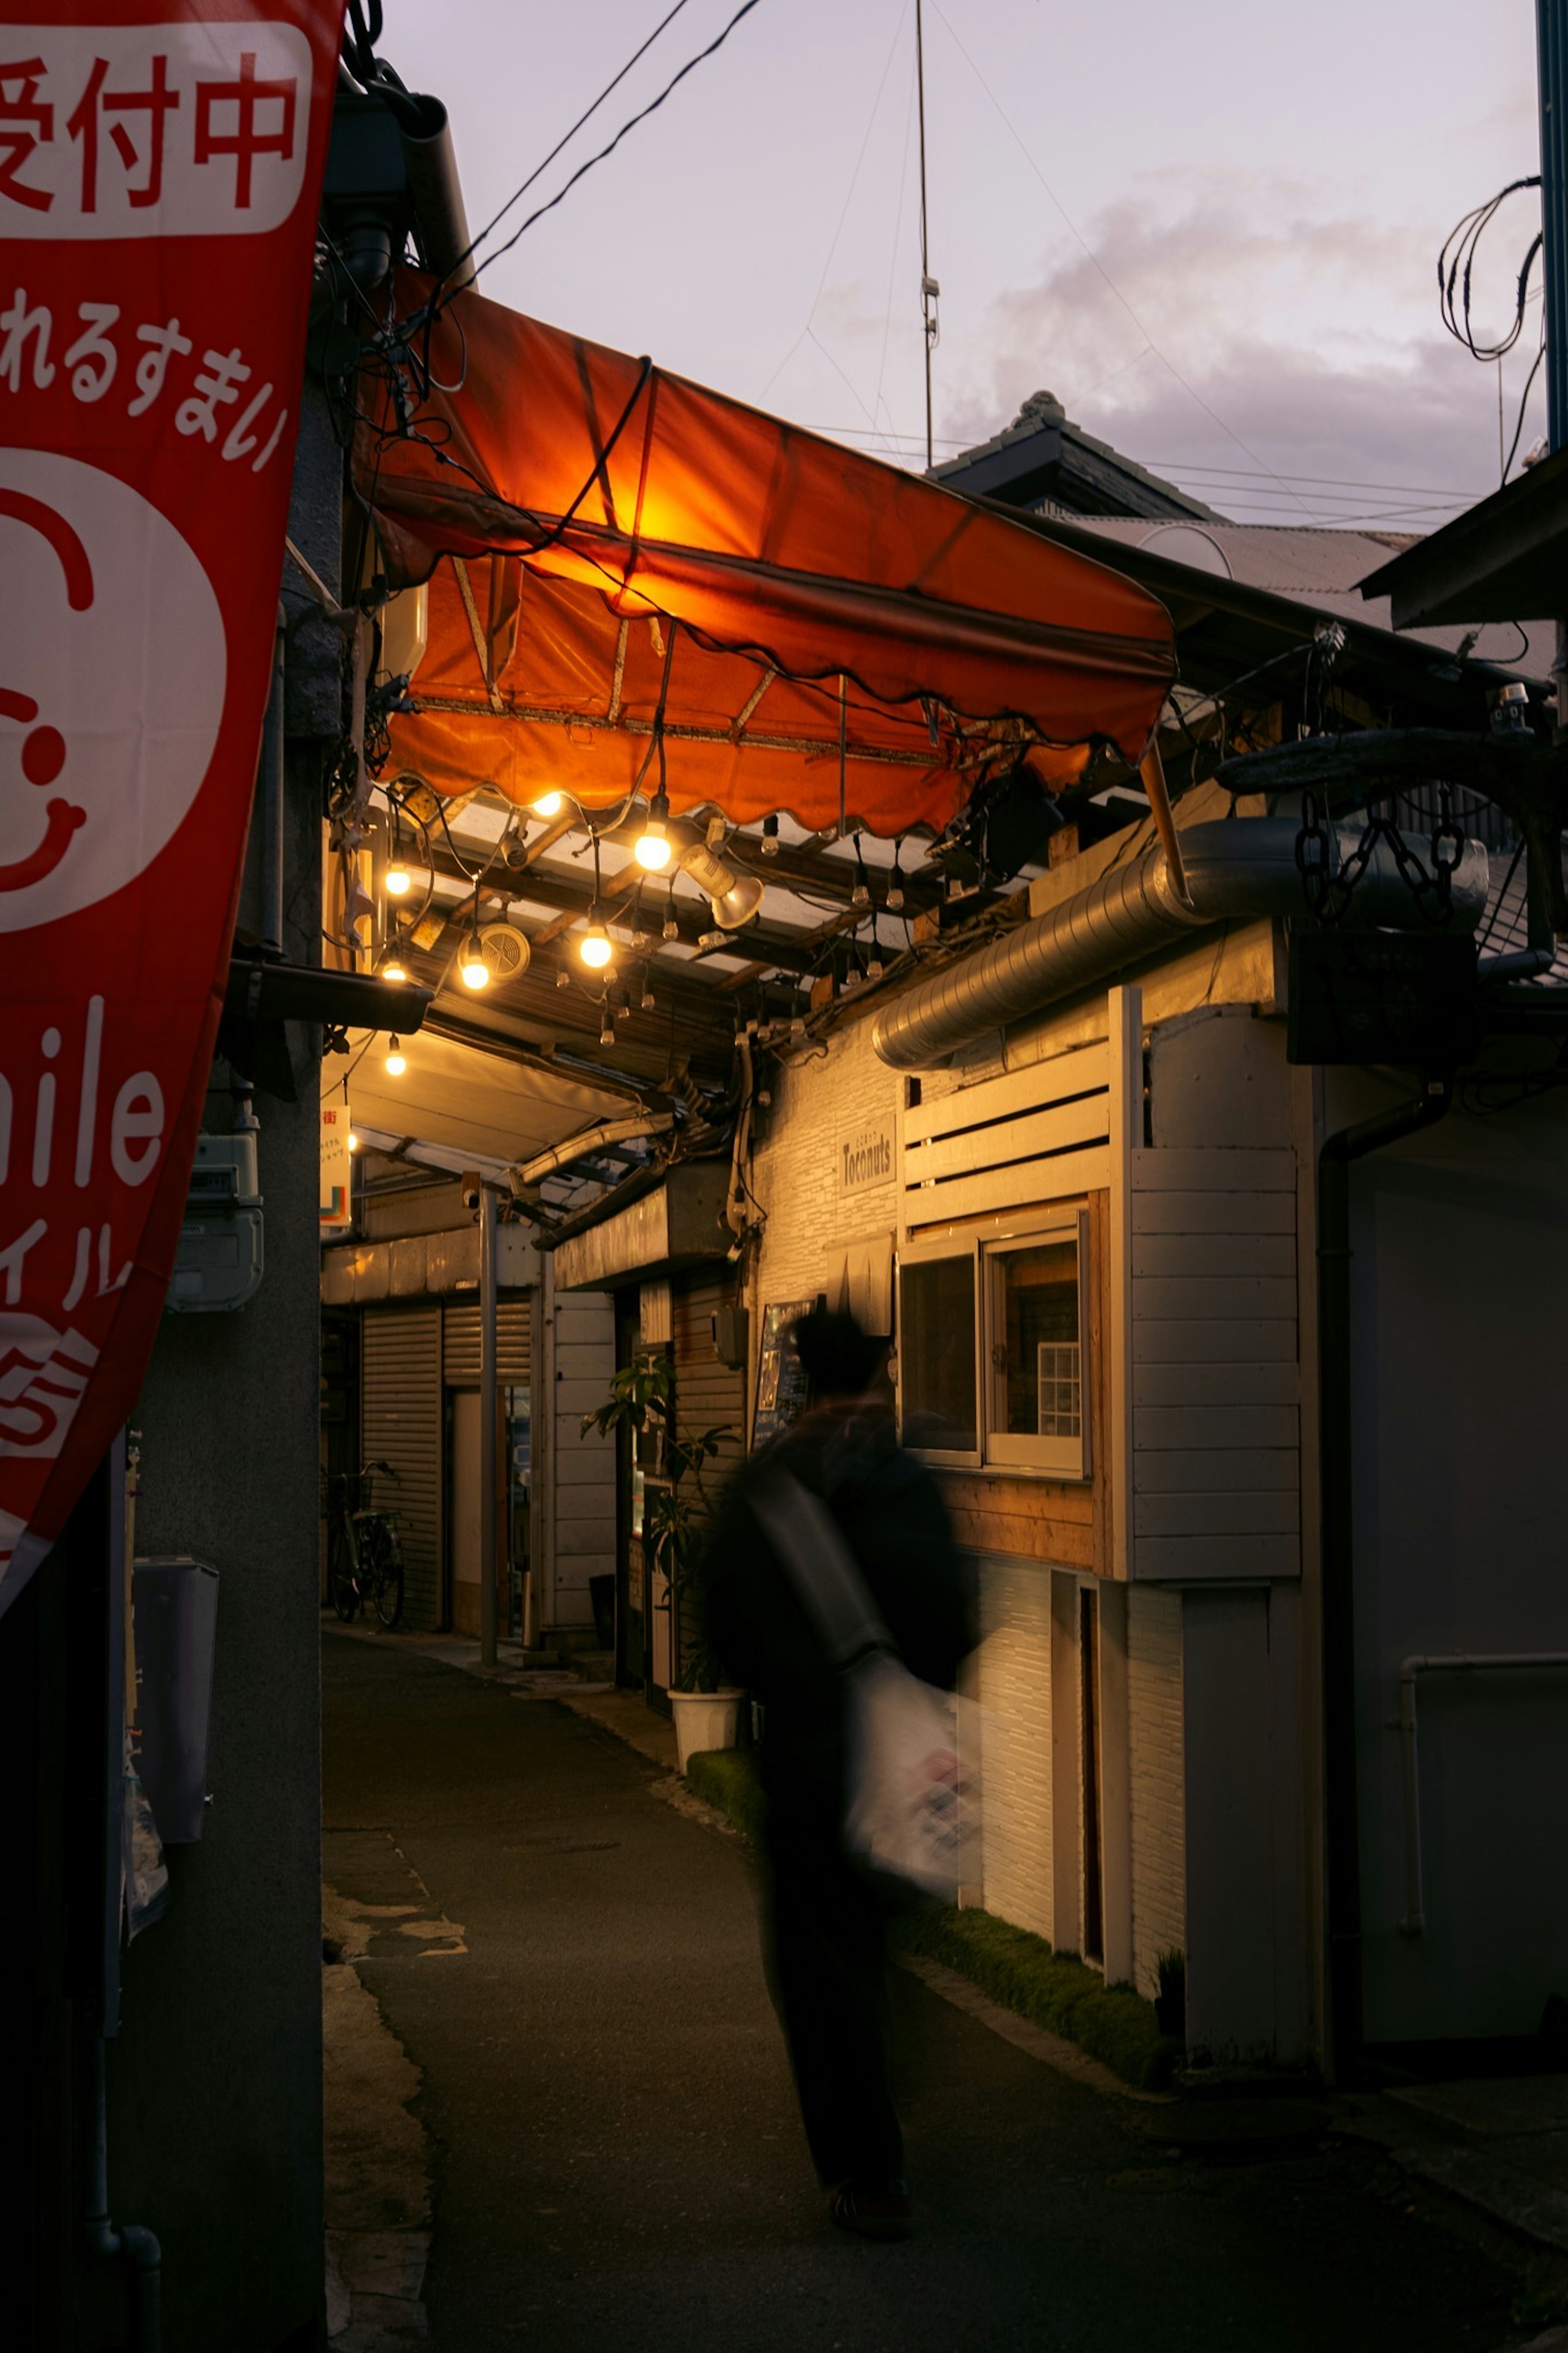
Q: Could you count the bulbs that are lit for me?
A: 8